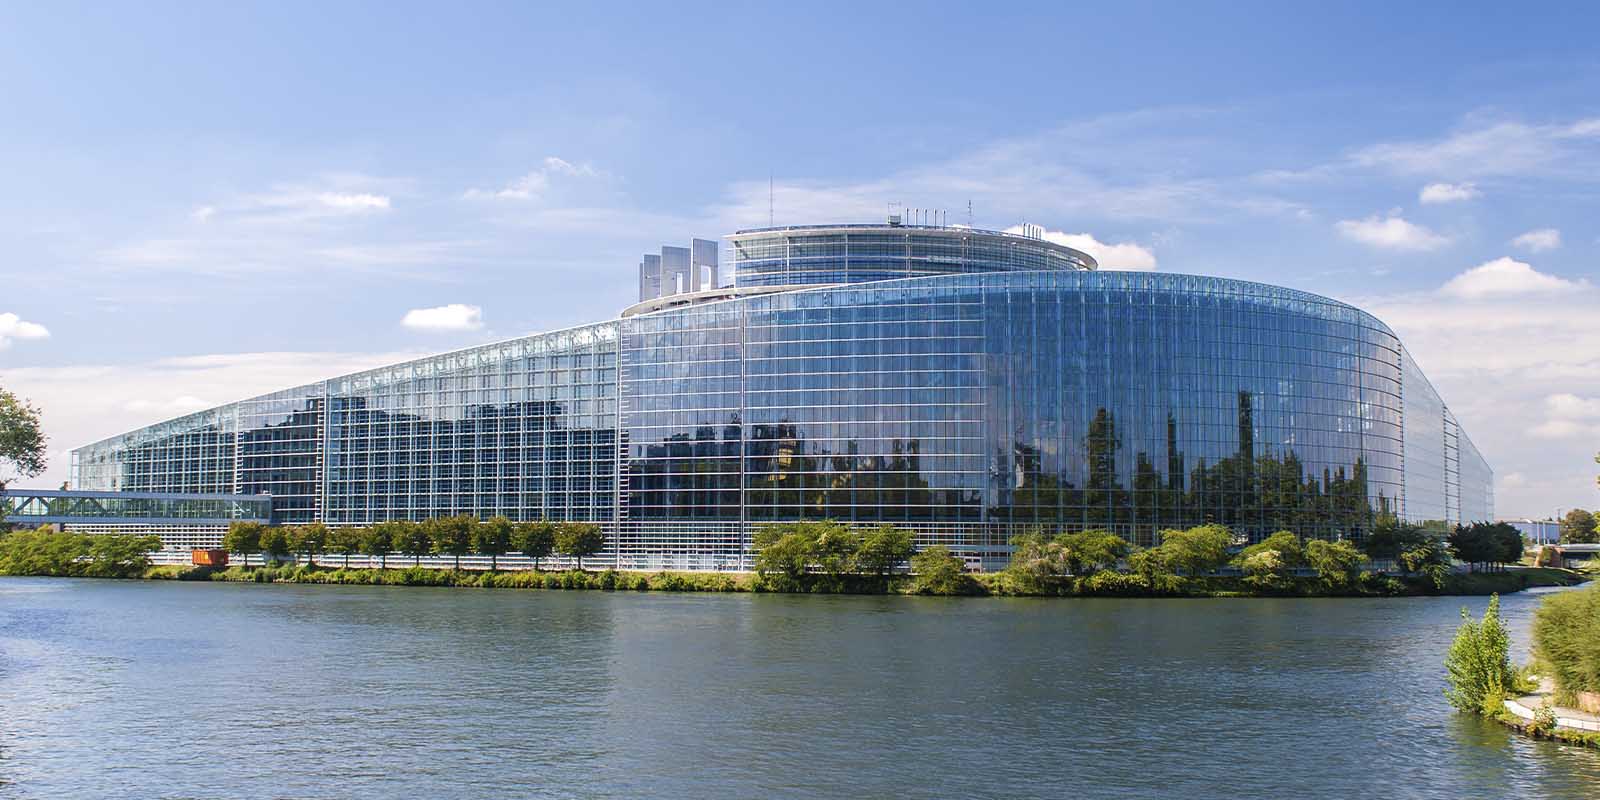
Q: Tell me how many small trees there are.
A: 10